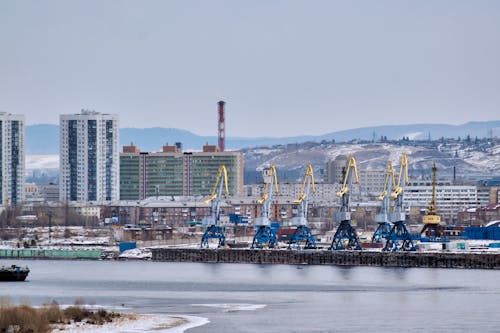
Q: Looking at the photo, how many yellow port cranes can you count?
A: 7